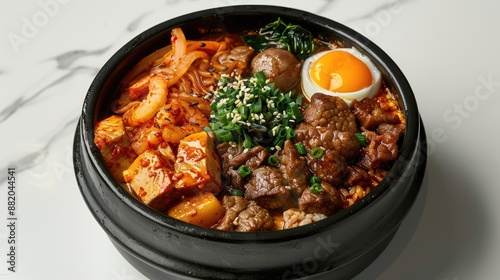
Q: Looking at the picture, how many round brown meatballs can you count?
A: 1